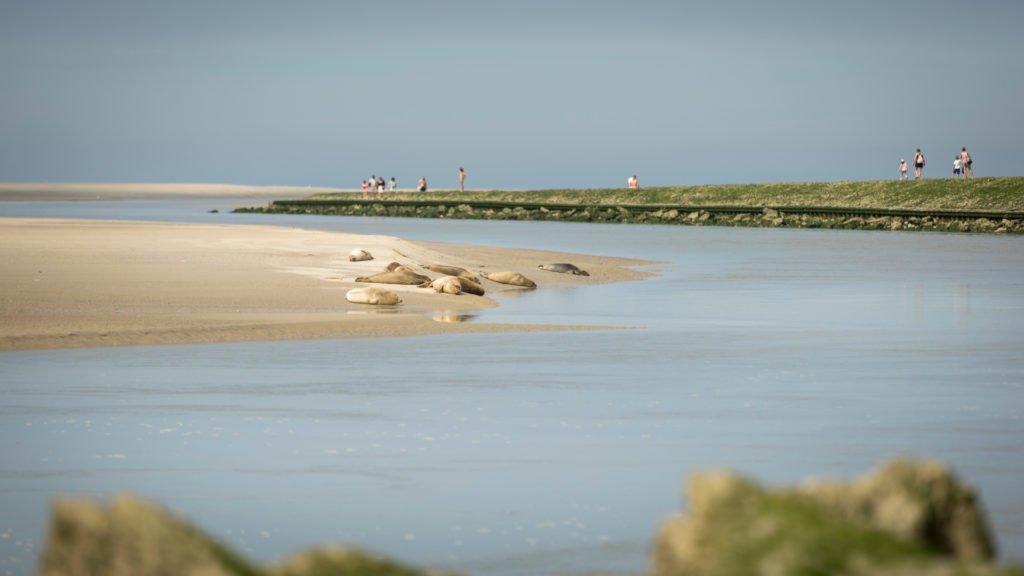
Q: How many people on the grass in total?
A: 11